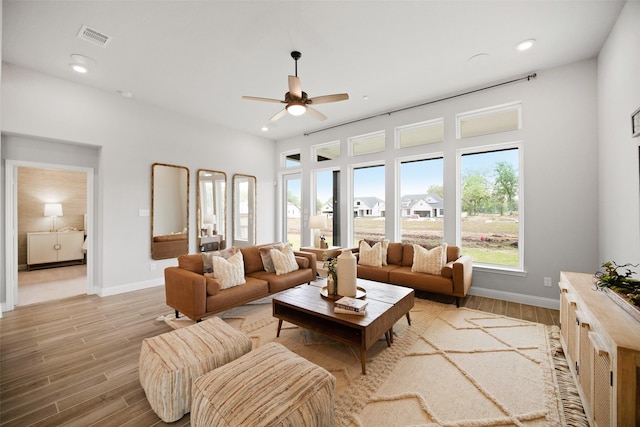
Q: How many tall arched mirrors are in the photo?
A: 3